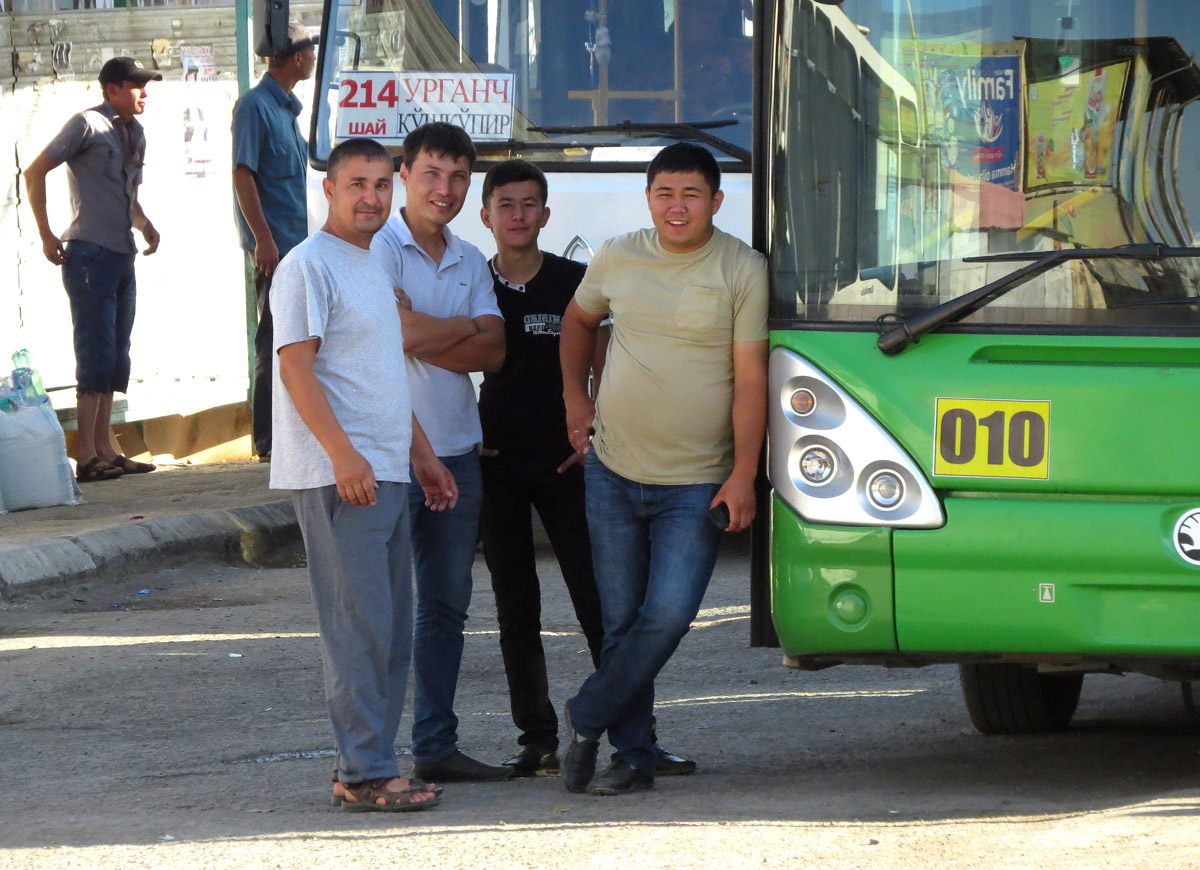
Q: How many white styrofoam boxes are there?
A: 0